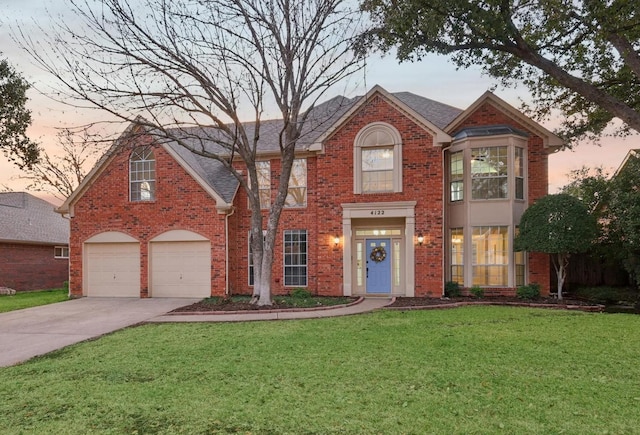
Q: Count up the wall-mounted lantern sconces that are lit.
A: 2